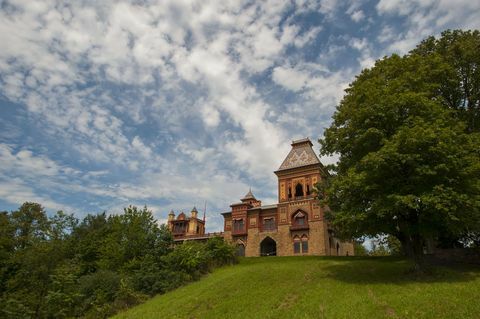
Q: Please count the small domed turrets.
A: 2